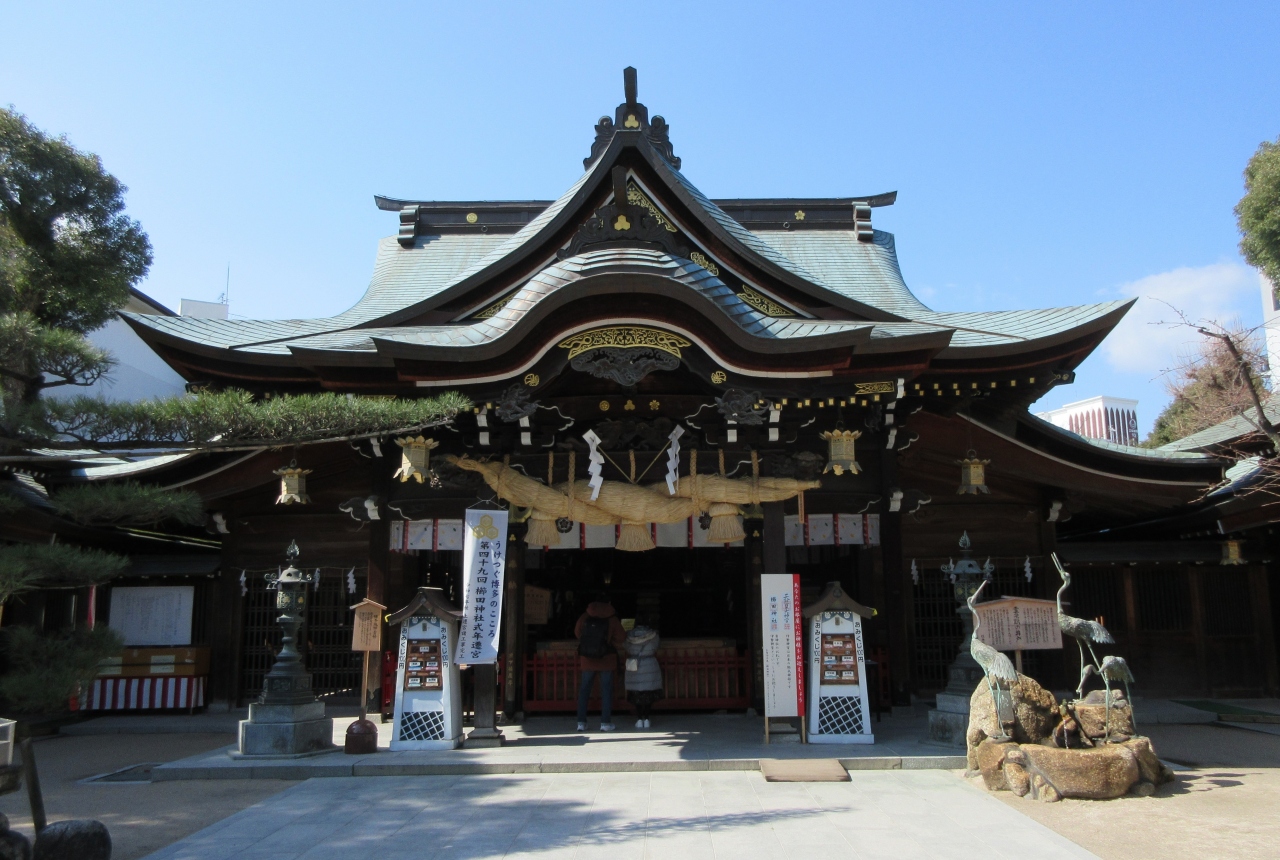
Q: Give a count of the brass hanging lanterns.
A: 5